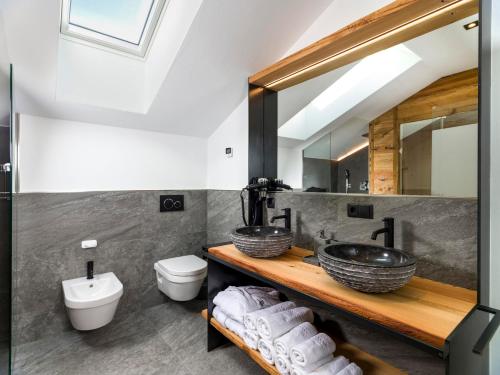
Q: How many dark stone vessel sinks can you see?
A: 2